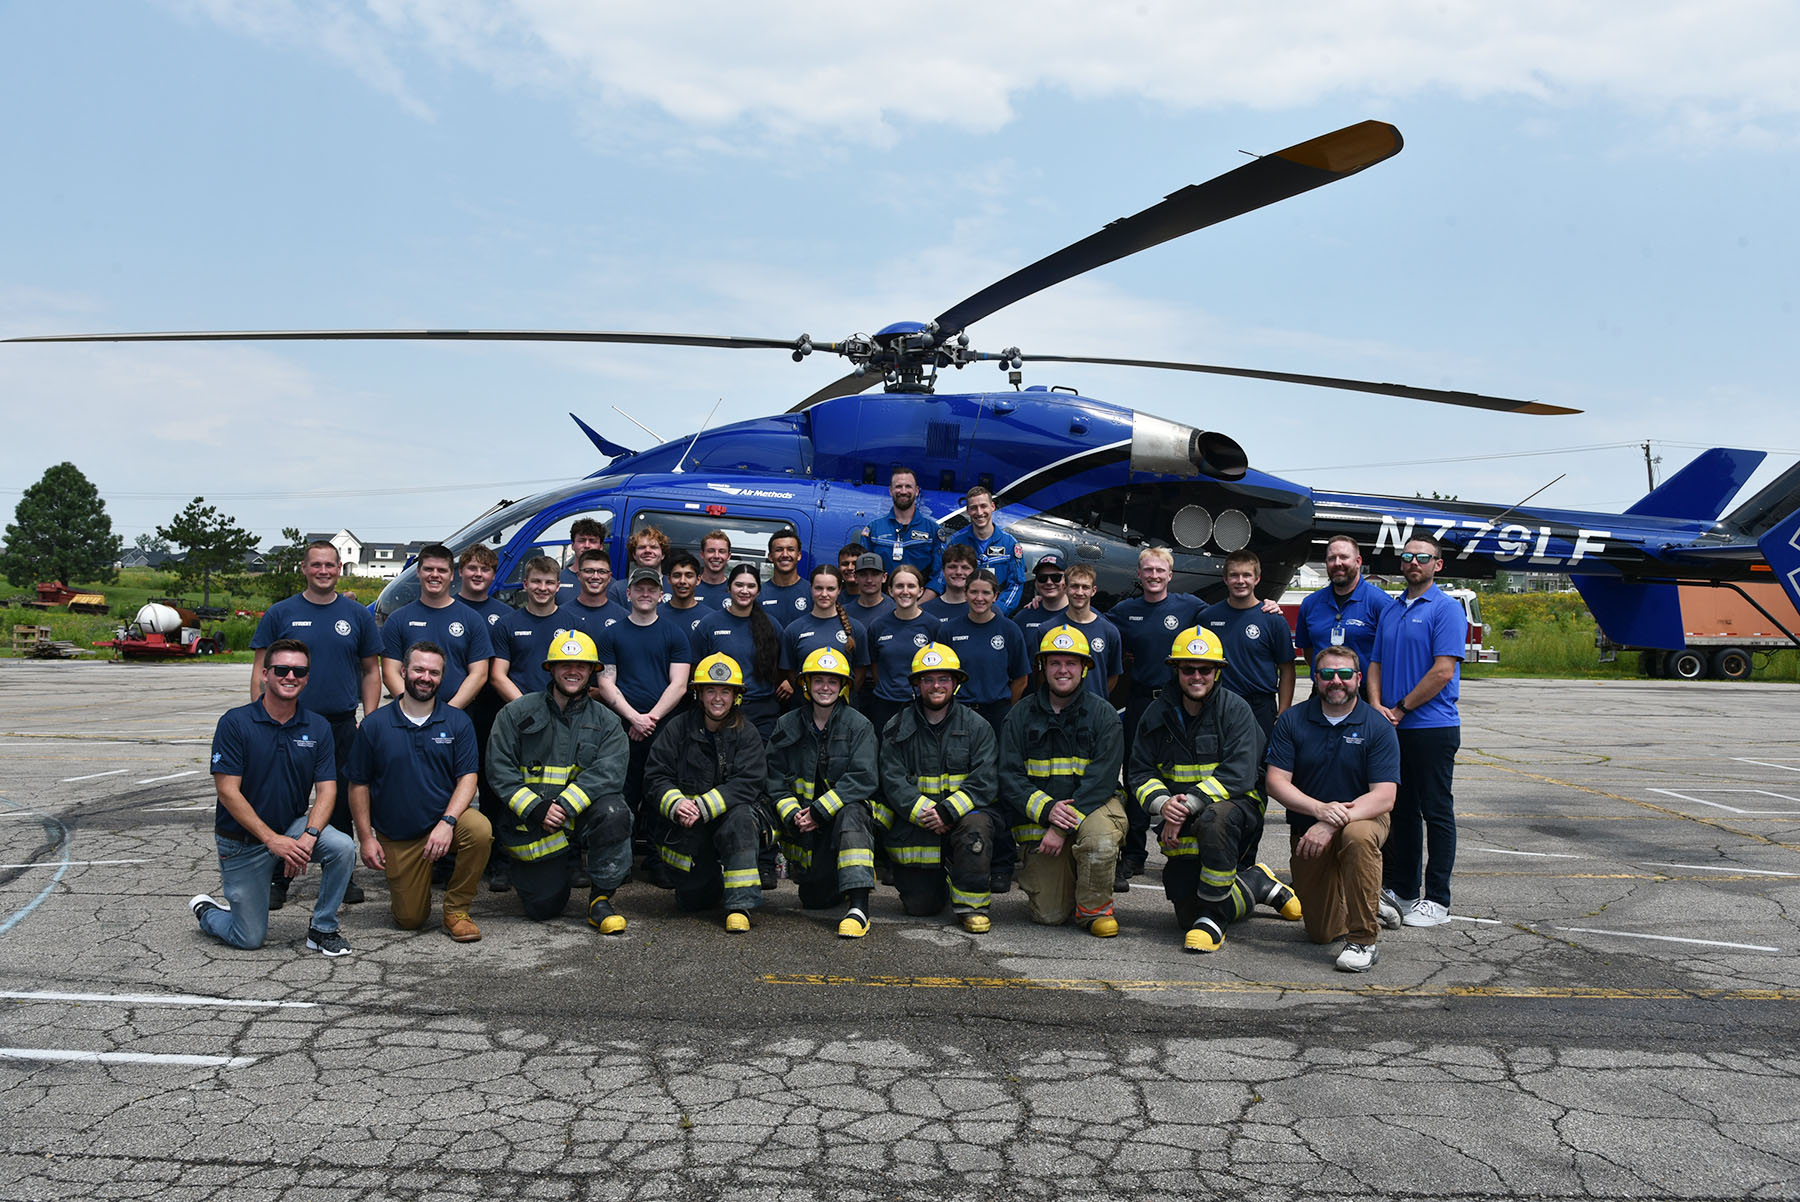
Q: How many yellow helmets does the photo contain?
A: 6